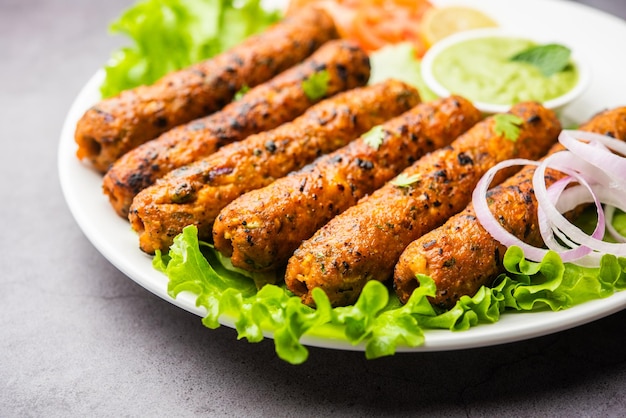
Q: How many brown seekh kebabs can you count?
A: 6